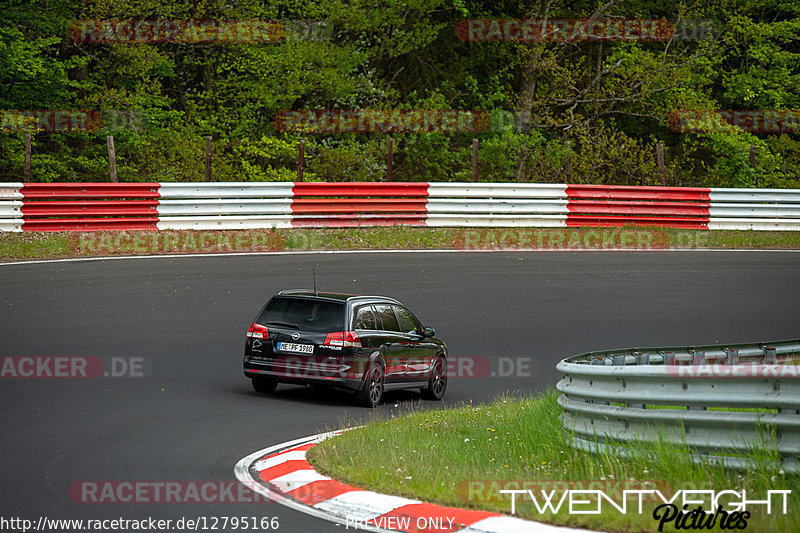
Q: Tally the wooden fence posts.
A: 9